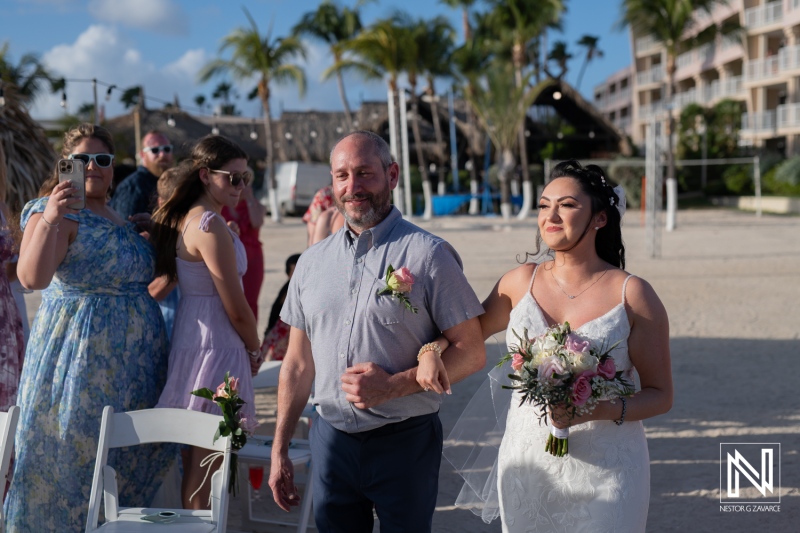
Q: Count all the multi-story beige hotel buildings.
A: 1